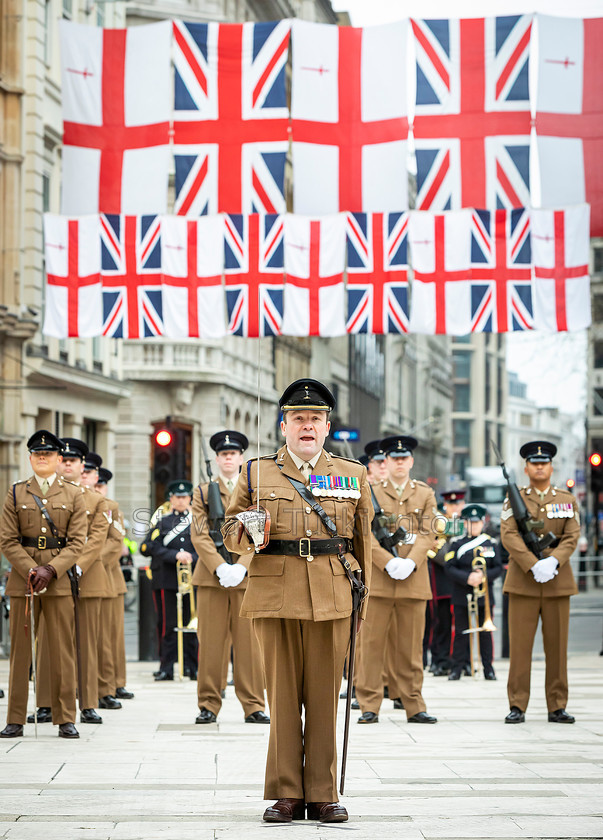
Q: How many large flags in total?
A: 5